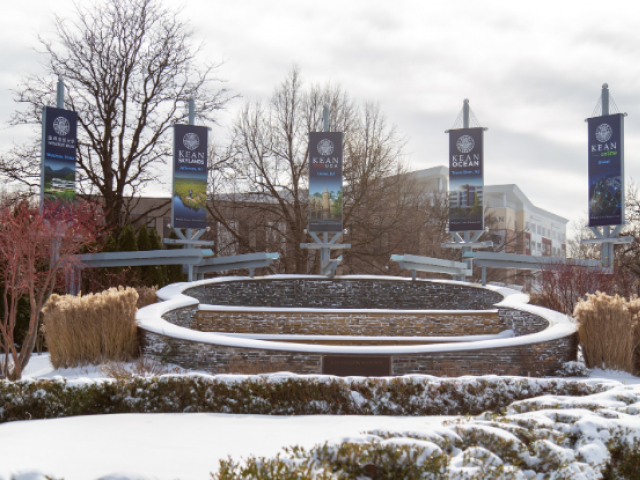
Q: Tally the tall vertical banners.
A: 5